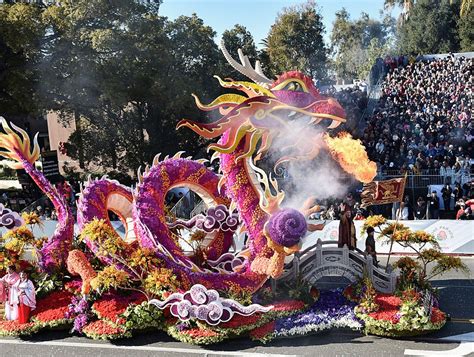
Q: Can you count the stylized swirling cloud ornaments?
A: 4